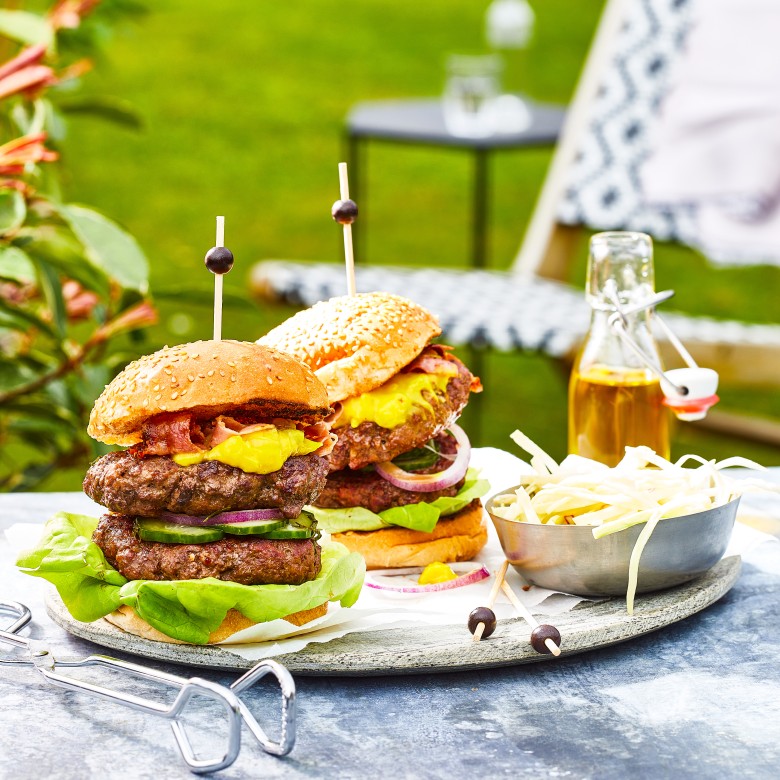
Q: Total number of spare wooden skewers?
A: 2